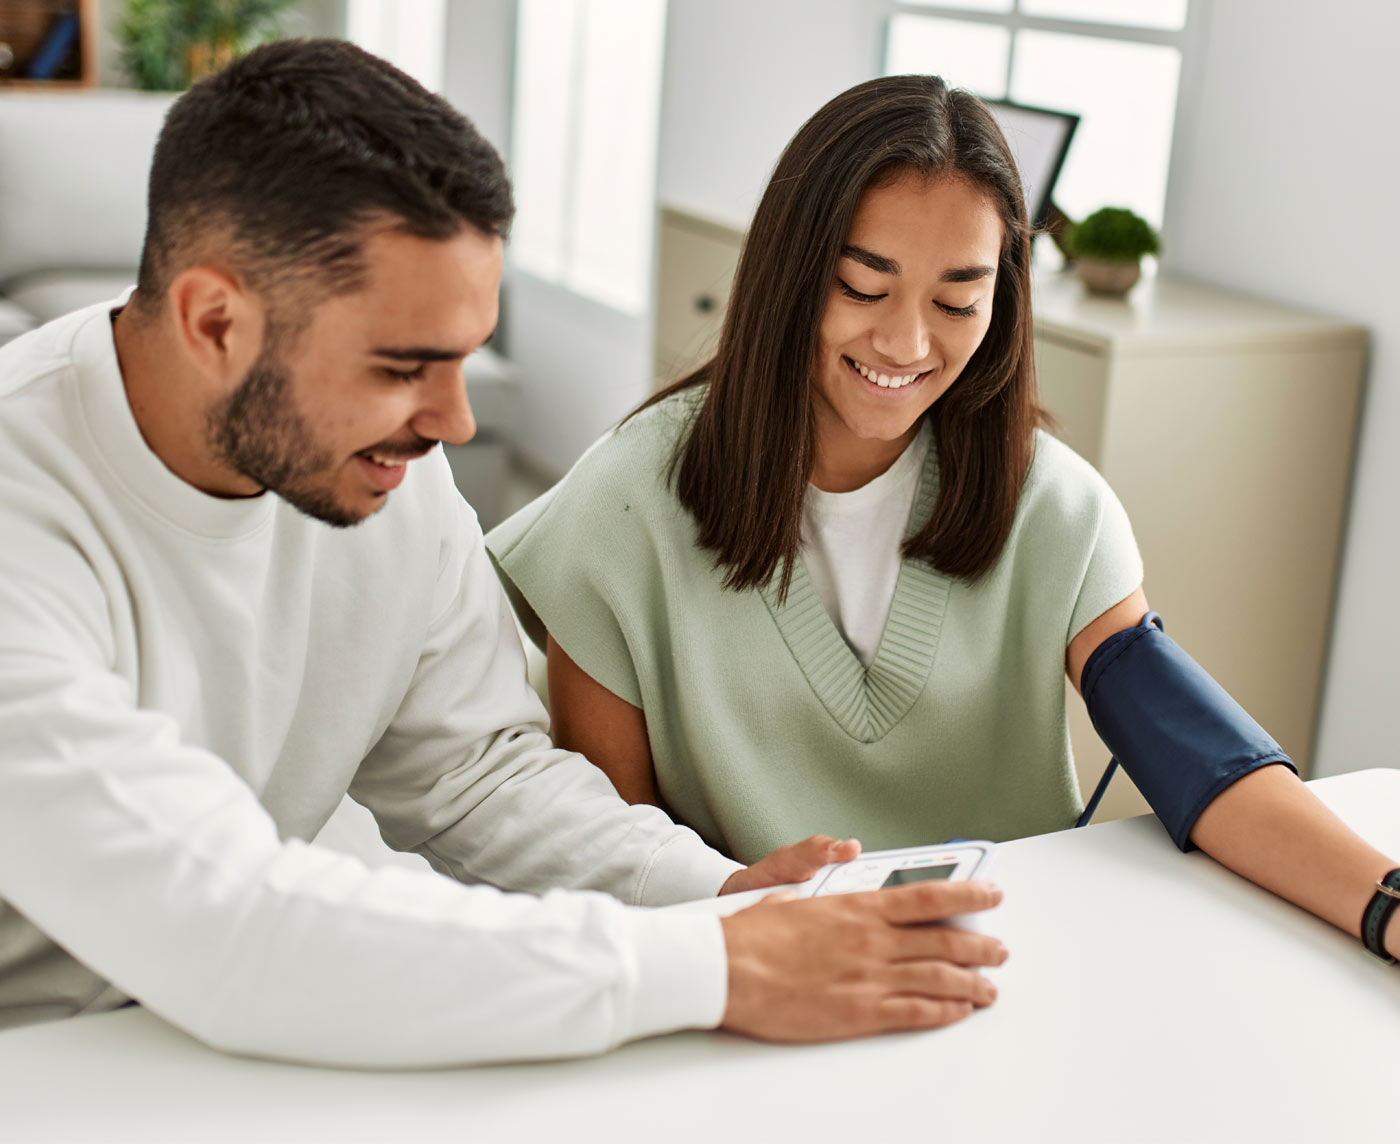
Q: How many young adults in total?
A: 2